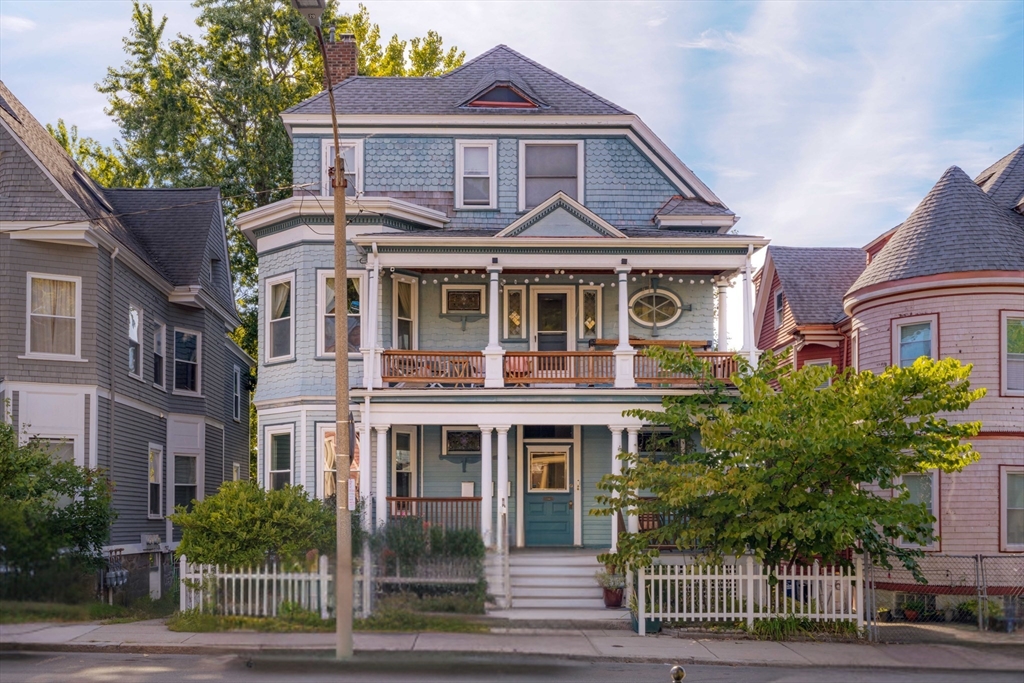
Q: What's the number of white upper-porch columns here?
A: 5